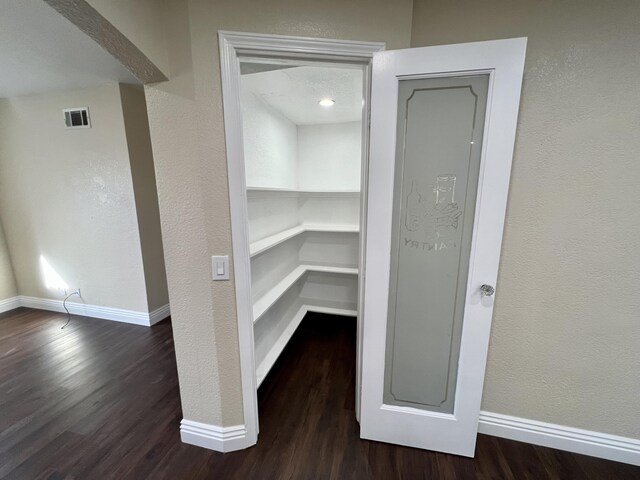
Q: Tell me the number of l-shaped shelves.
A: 4